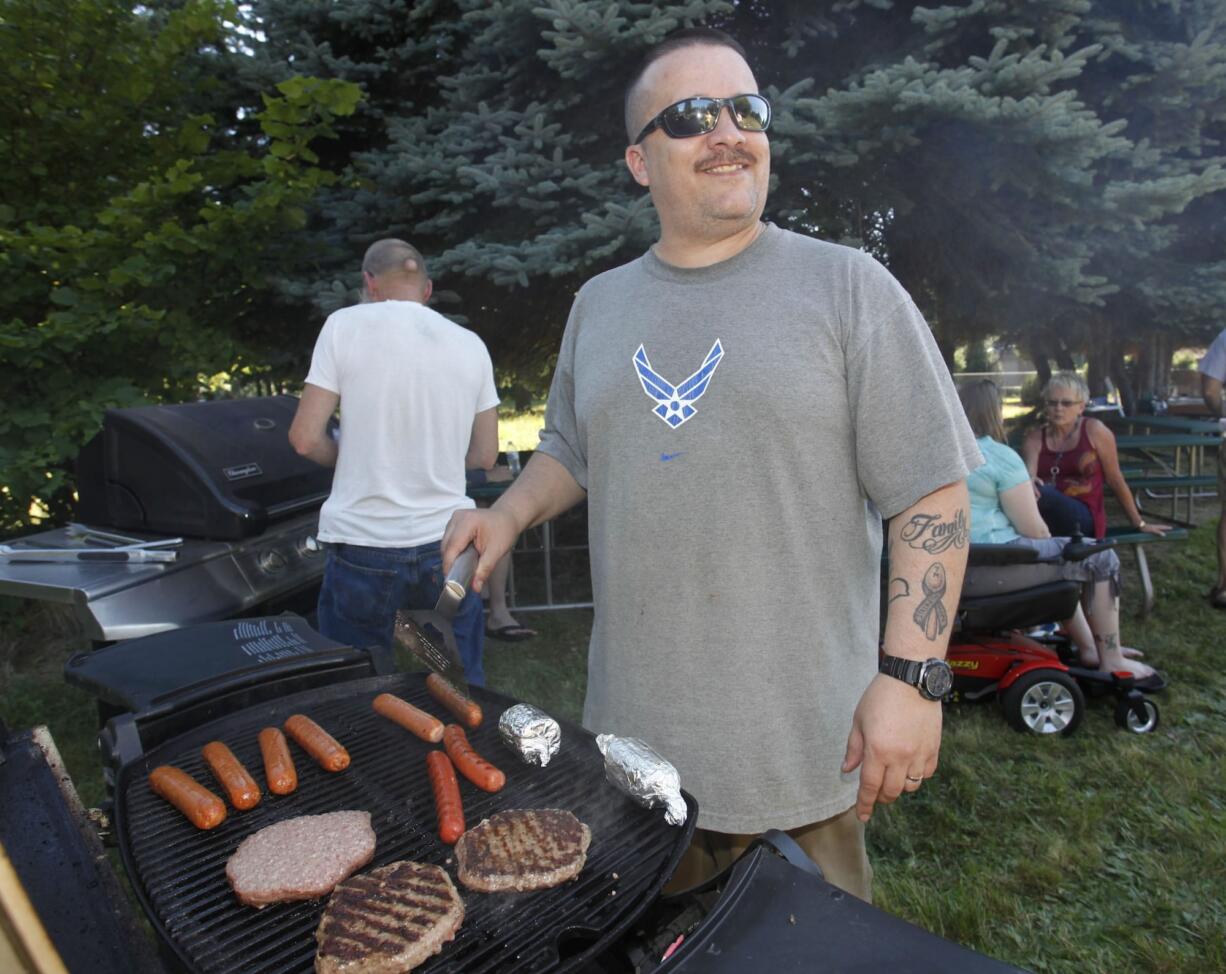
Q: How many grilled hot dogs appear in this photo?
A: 8